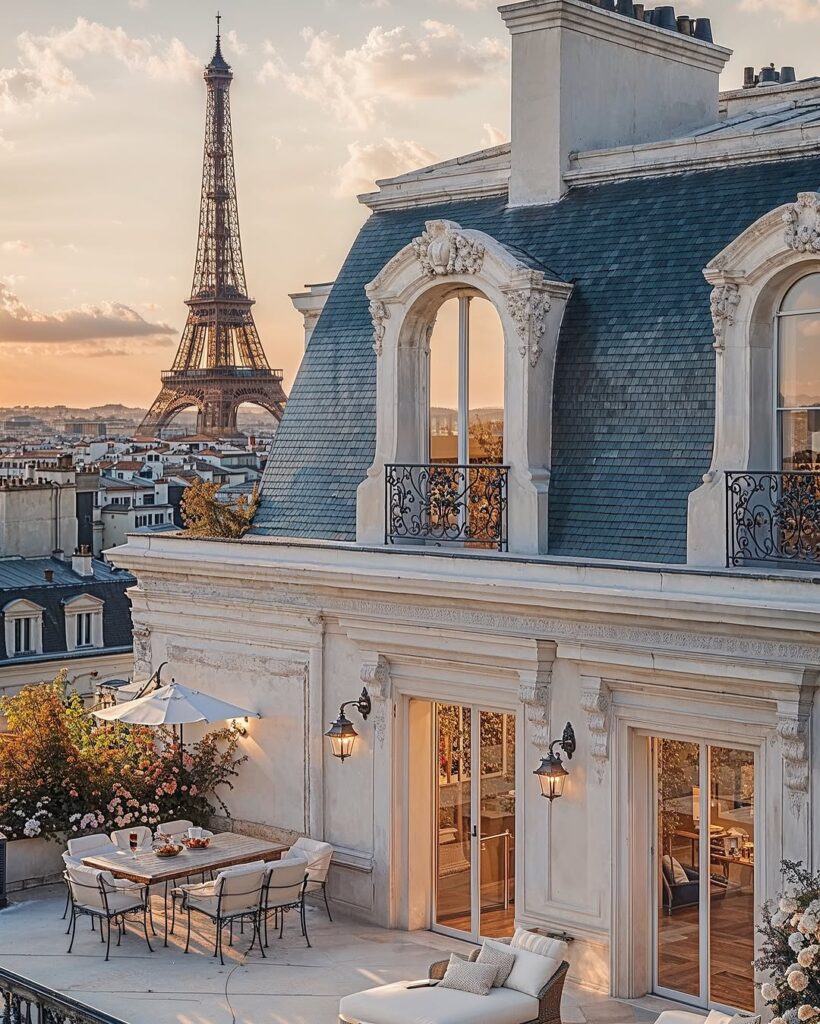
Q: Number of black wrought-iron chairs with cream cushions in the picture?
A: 7